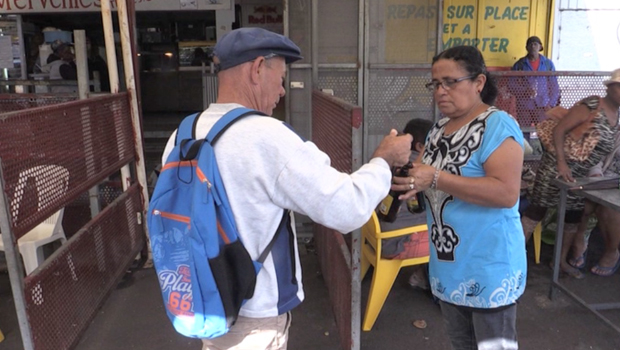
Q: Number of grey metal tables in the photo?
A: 1